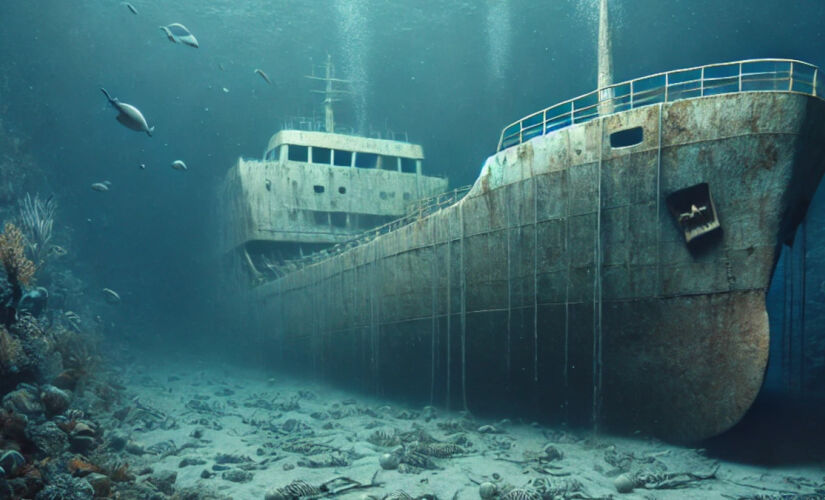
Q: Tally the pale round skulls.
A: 4